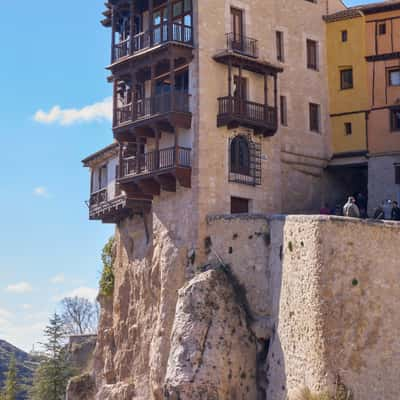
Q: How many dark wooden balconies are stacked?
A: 3